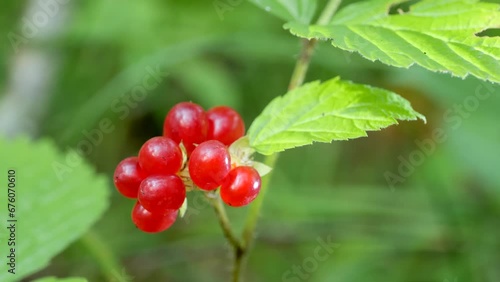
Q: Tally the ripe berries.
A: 8